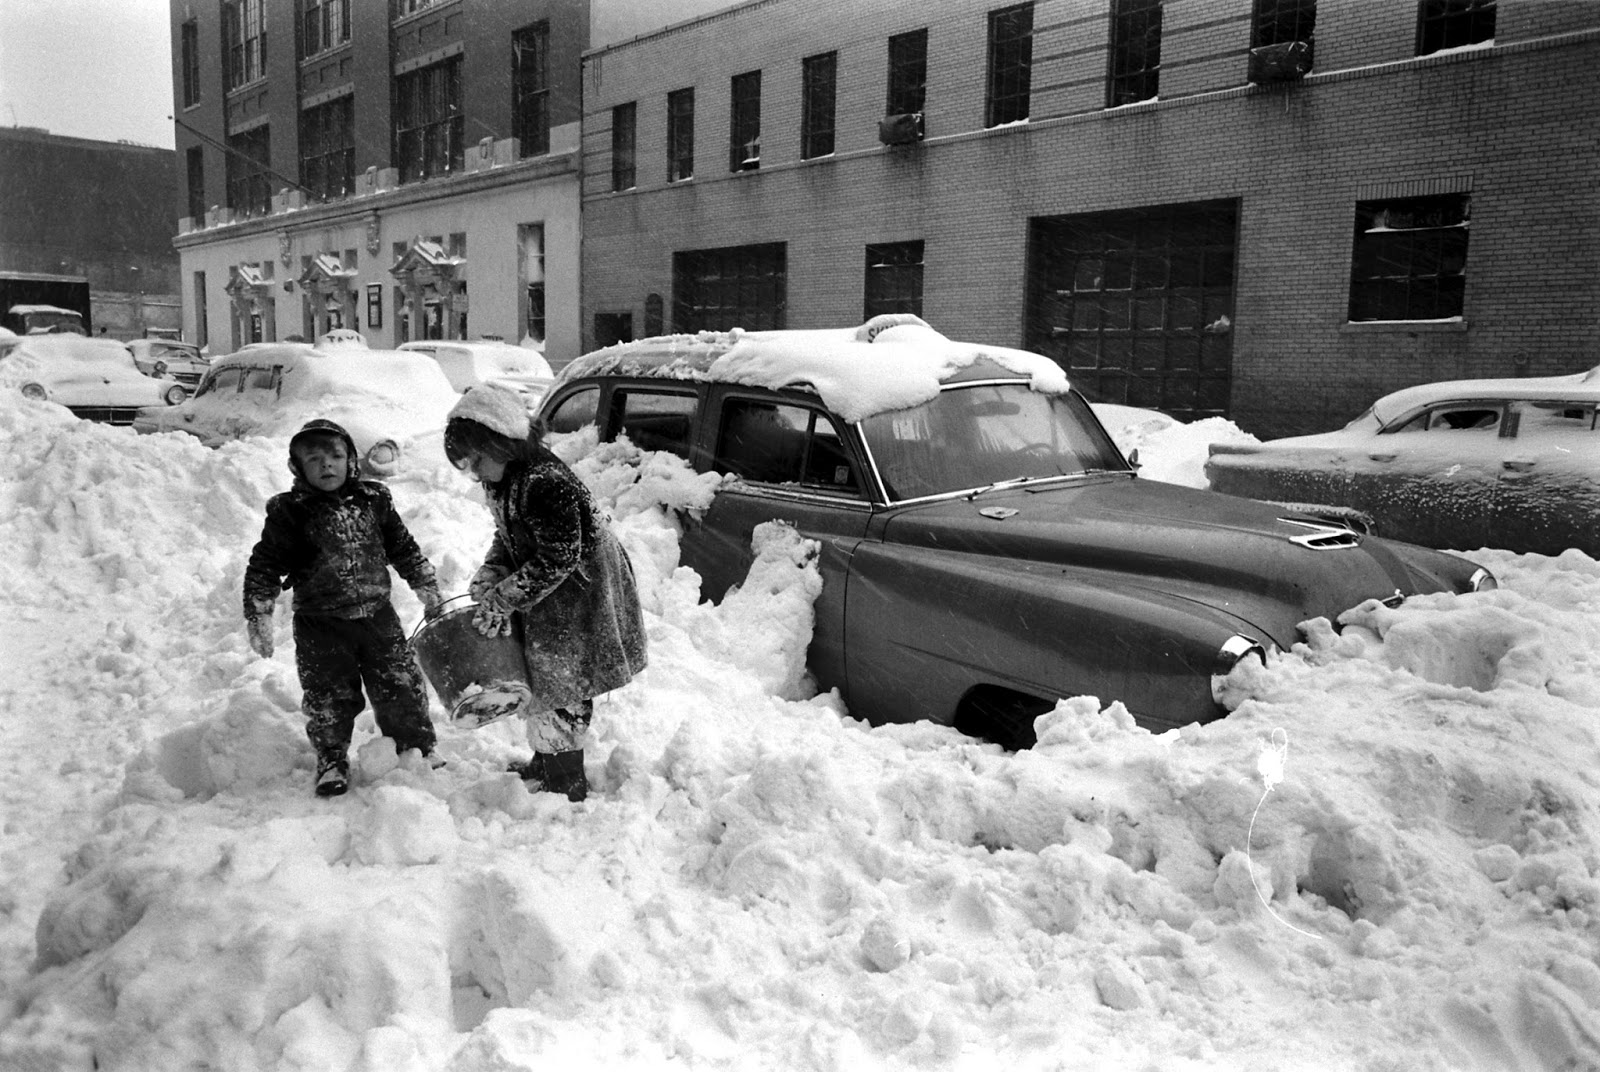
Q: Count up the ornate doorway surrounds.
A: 3